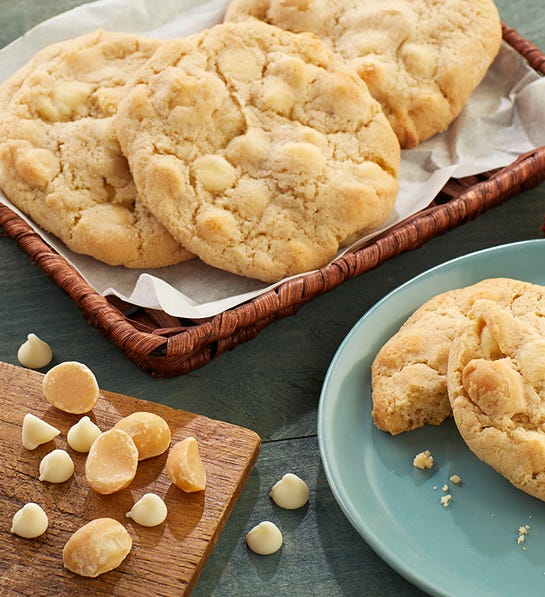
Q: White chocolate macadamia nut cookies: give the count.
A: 5